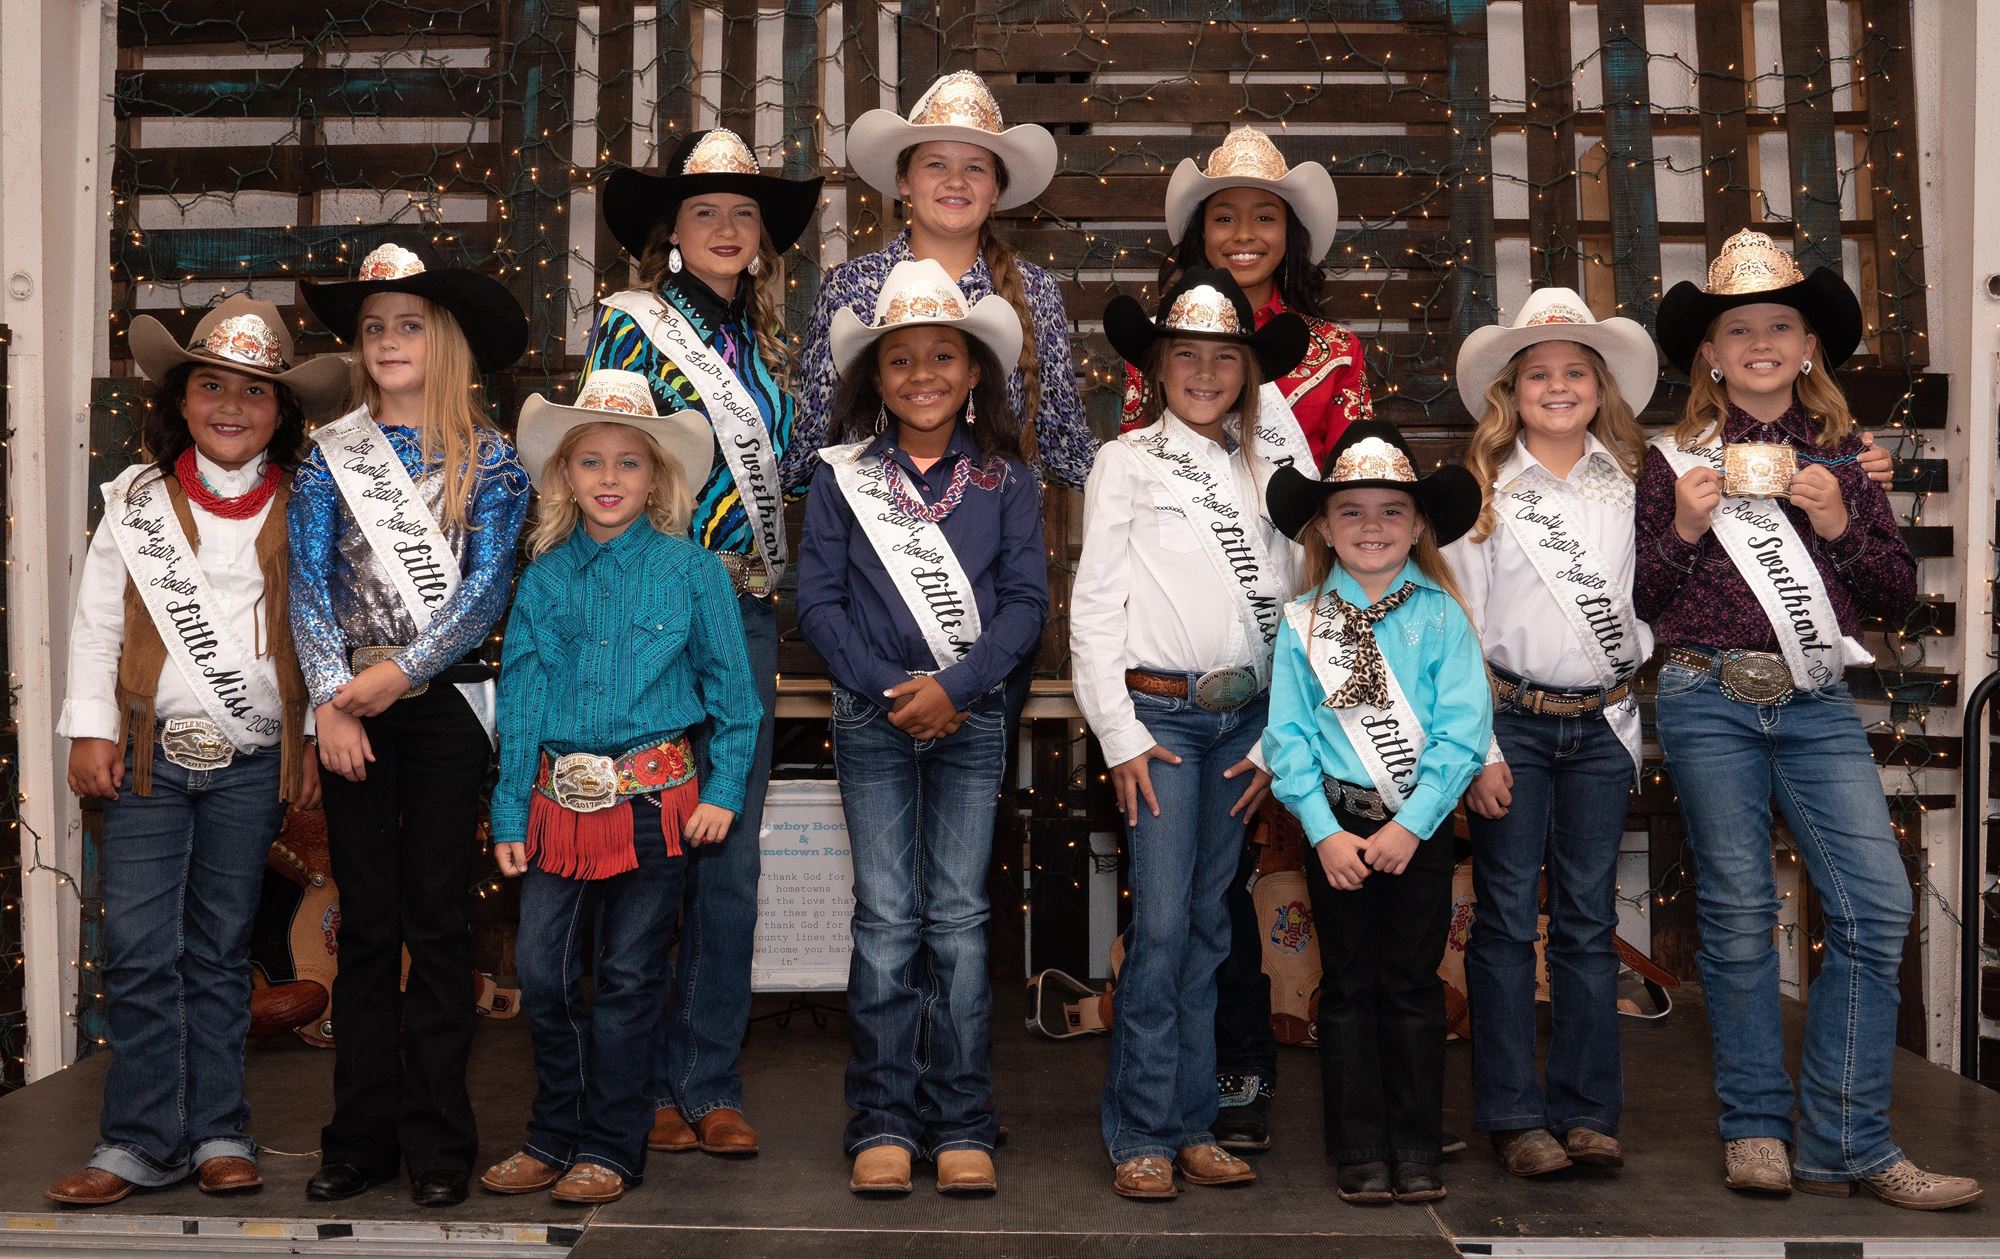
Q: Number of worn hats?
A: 11